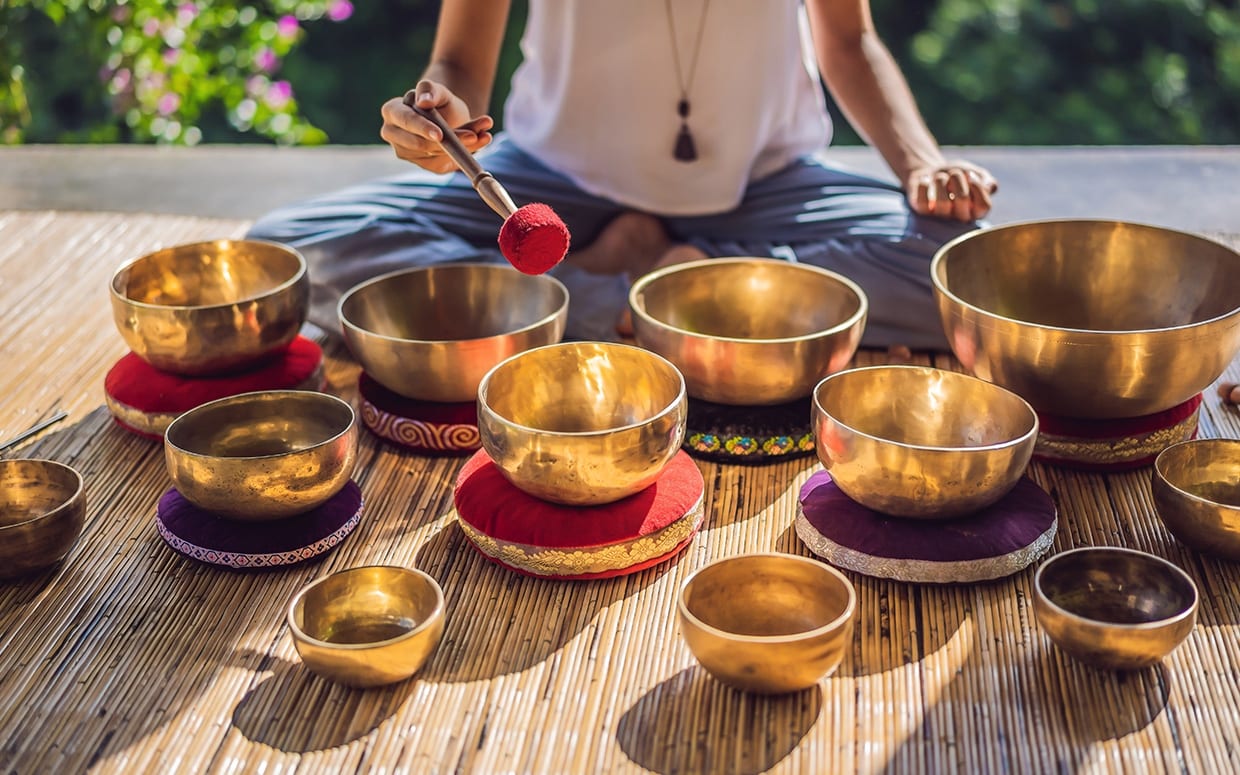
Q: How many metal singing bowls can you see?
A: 12